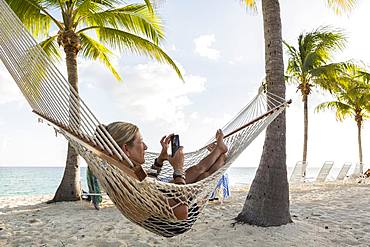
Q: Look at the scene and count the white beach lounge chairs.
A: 4